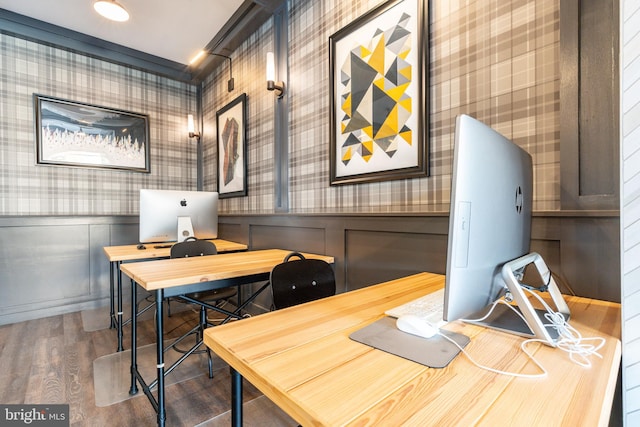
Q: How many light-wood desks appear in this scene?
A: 3